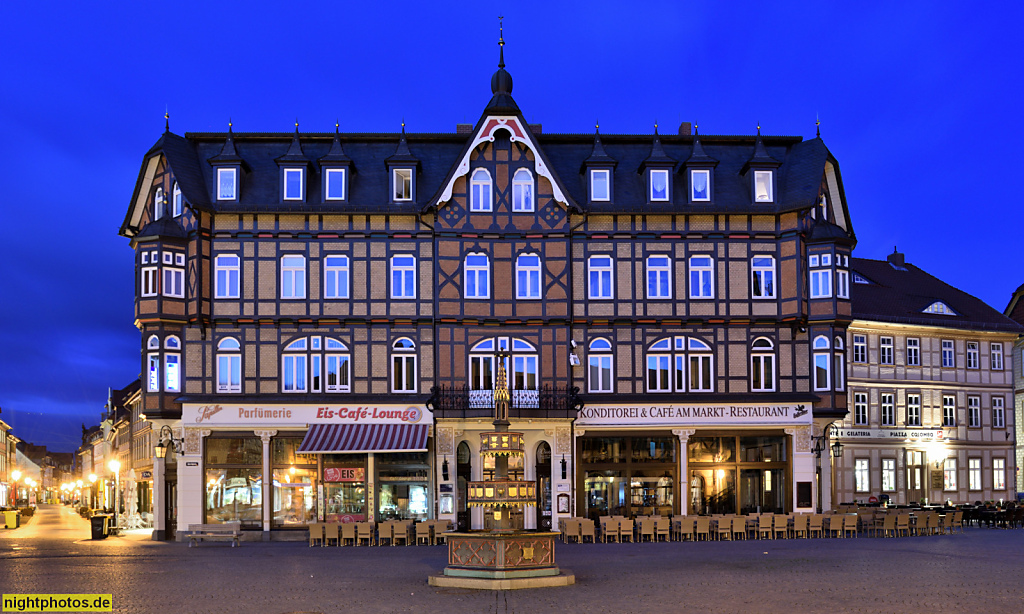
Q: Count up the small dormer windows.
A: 8